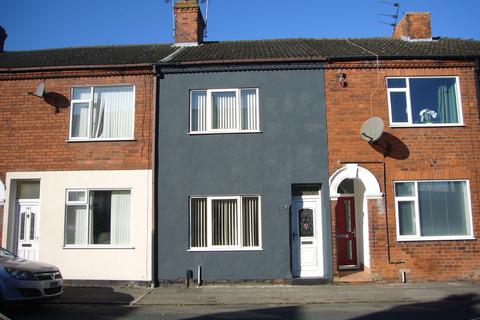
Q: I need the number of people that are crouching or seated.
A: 0